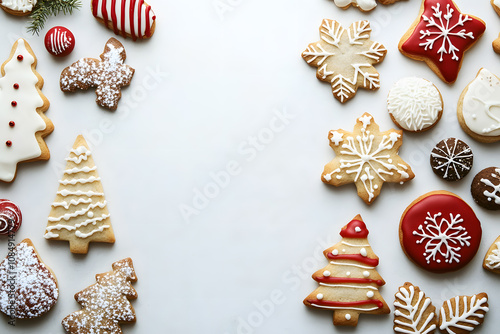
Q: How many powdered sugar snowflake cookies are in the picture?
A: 0